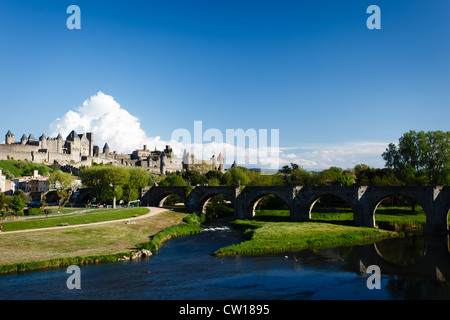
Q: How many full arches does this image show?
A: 5